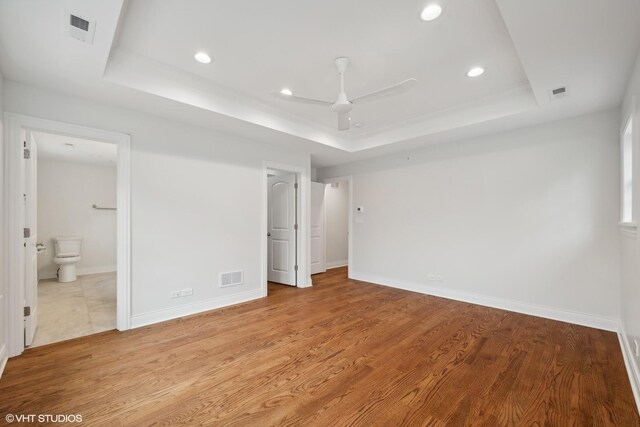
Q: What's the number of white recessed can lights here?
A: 4